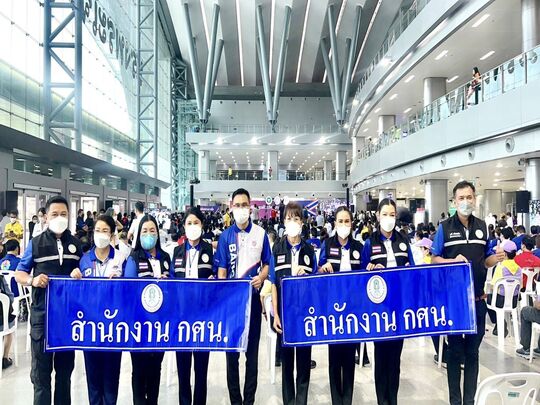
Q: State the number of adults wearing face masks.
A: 9